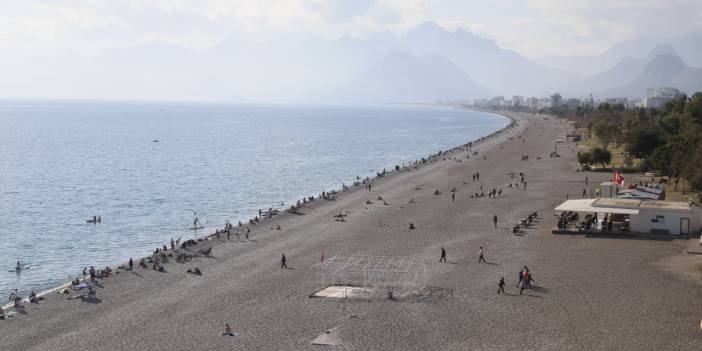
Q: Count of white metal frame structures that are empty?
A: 1